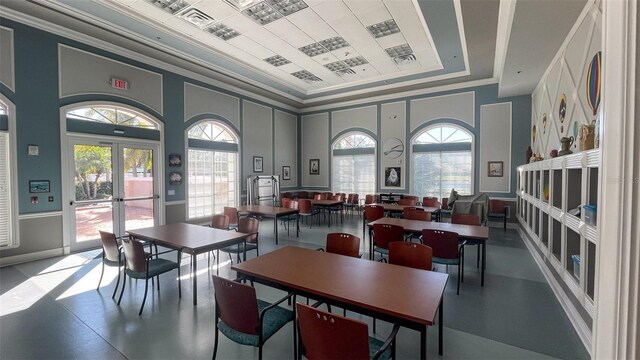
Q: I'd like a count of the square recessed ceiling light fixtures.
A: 12